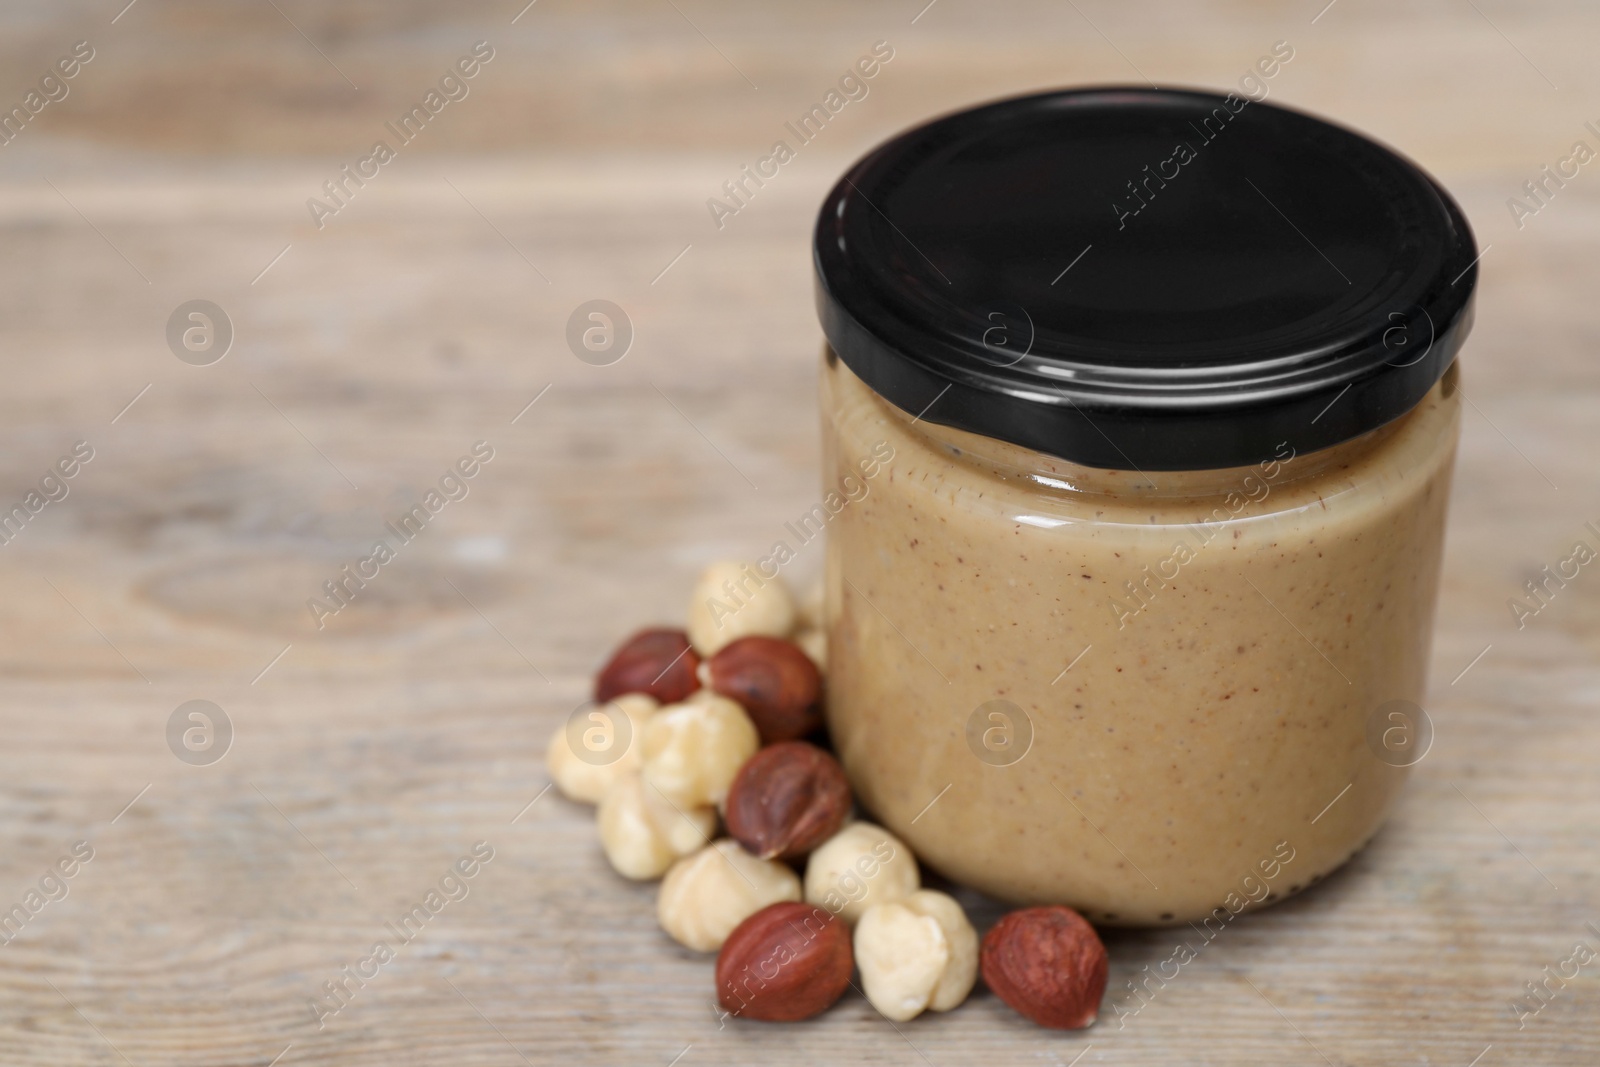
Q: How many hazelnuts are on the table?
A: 13